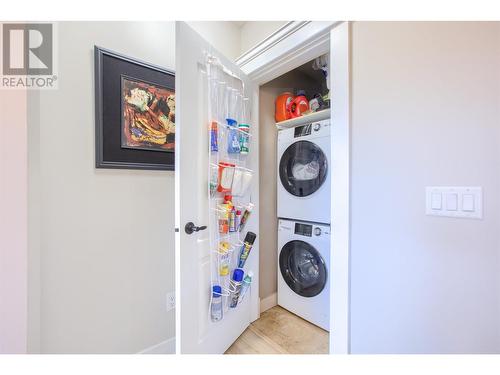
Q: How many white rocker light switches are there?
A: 3